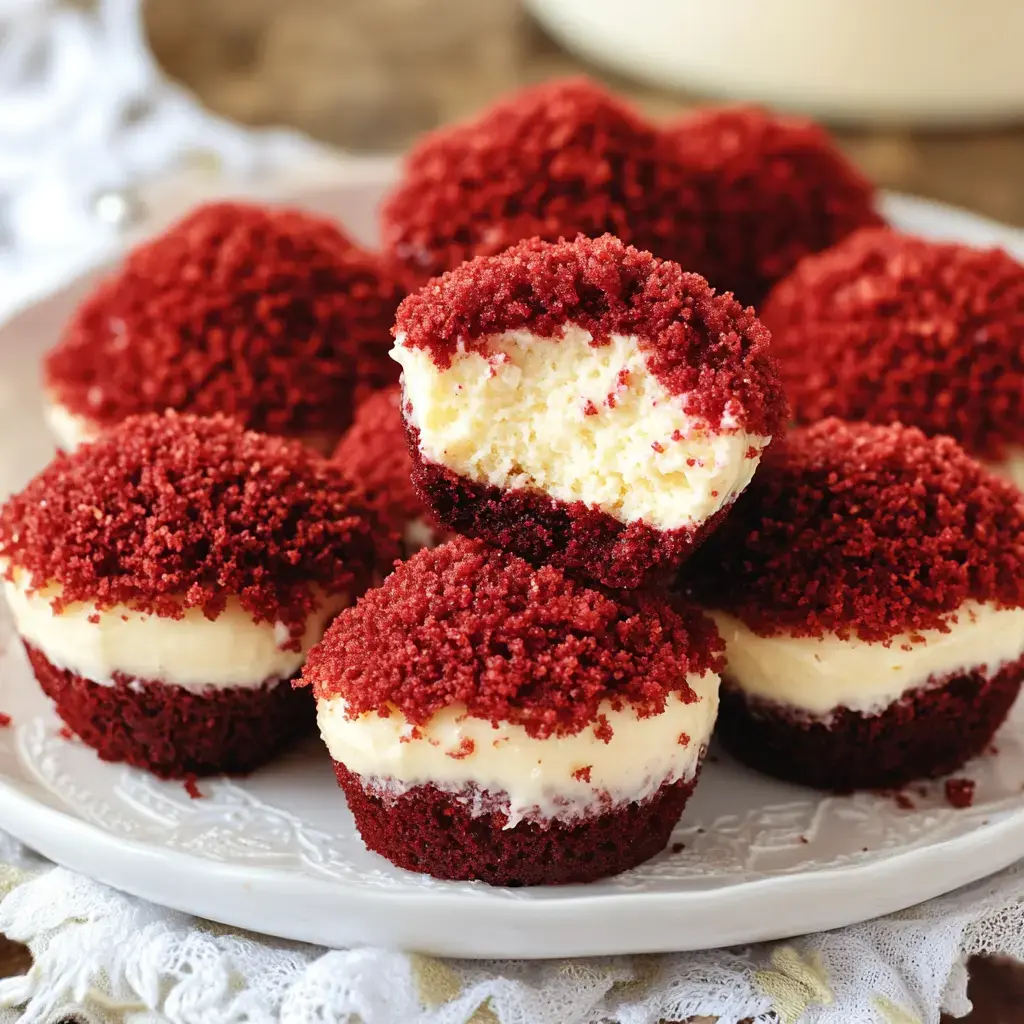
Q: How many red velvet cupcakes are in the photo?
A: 9